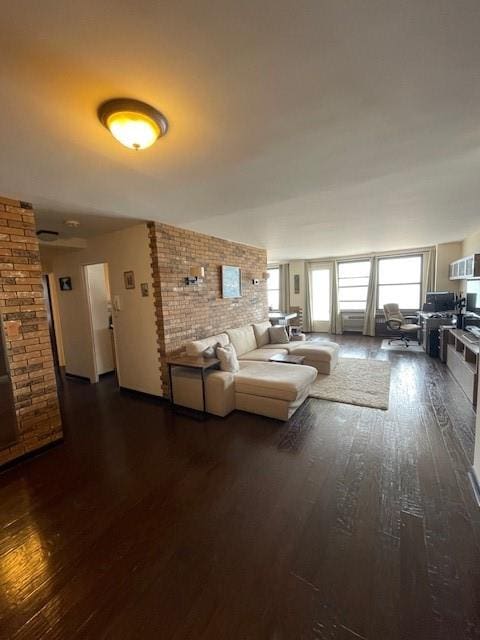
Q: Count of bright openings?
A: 4